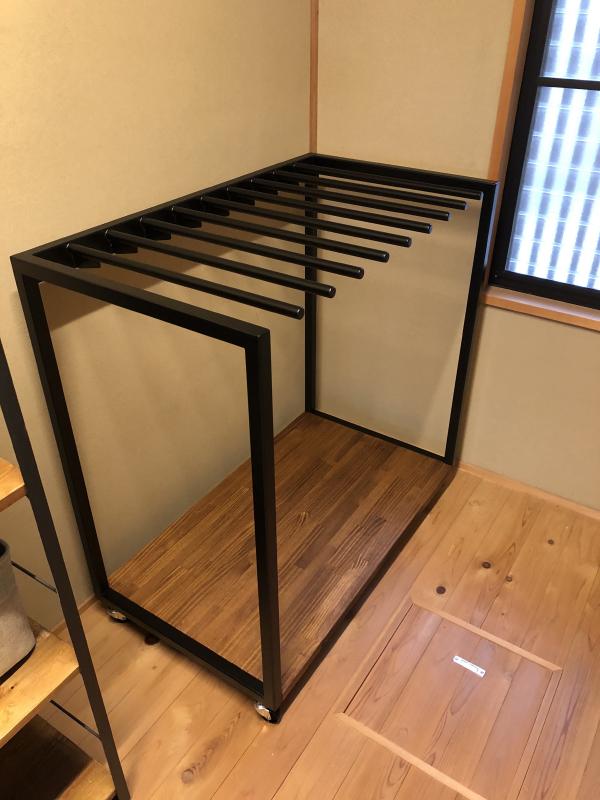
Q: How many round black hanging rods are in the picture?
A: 9